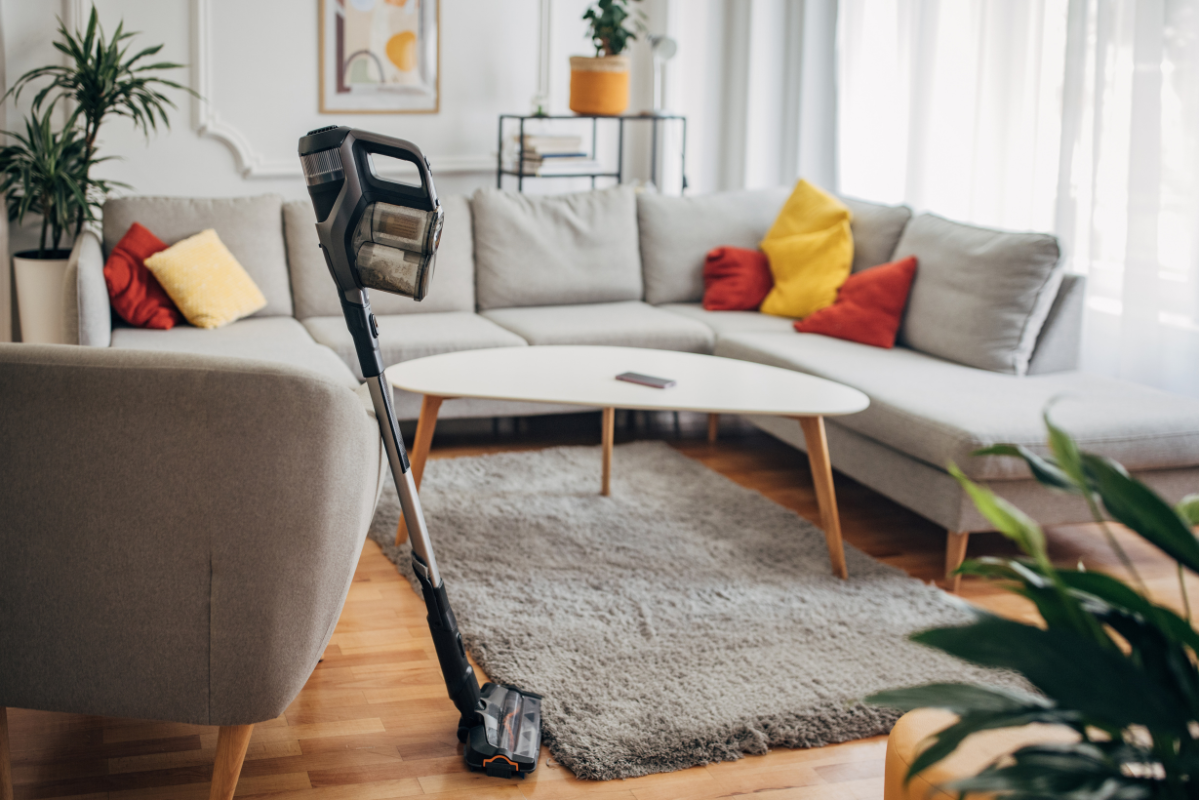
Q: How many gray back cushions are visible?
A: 6